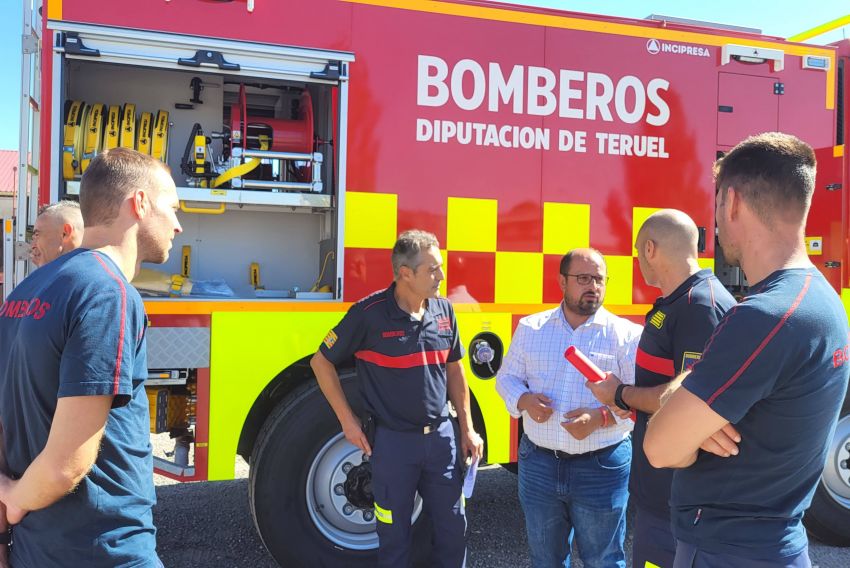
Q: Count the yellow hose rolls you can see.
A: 6